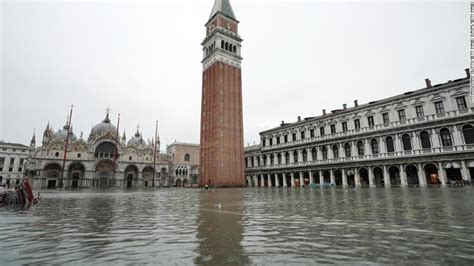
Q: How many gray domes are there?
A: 3